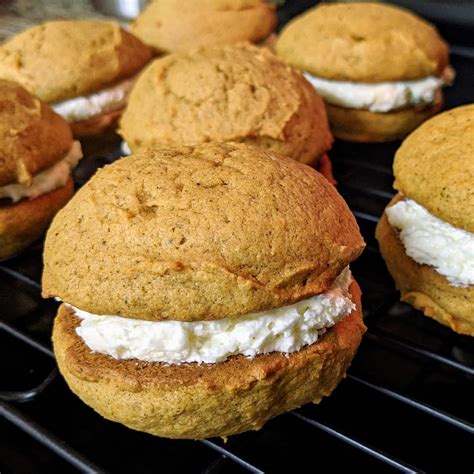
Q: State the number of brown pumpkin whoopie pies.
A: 7